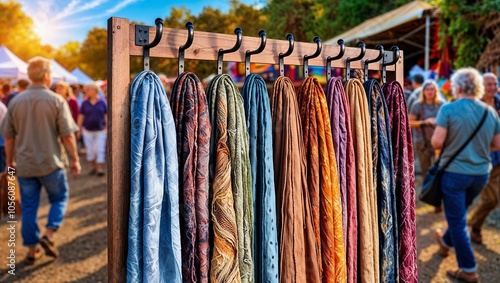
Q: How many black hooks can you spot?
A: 10